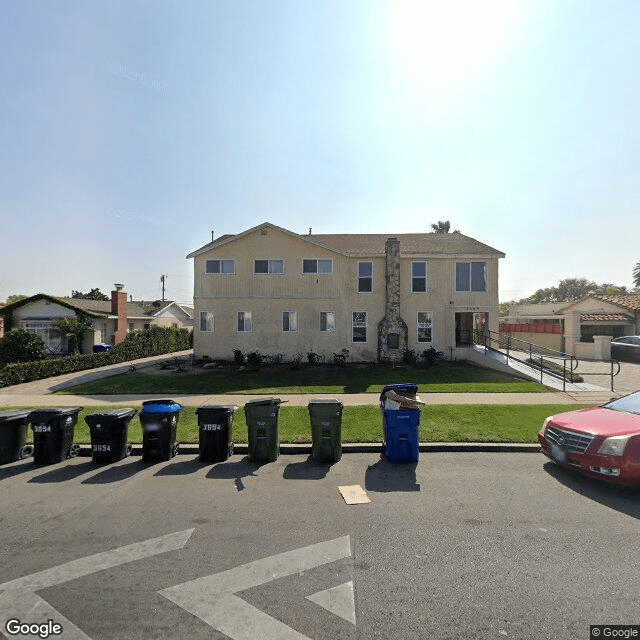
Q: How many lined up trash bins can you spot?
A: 8